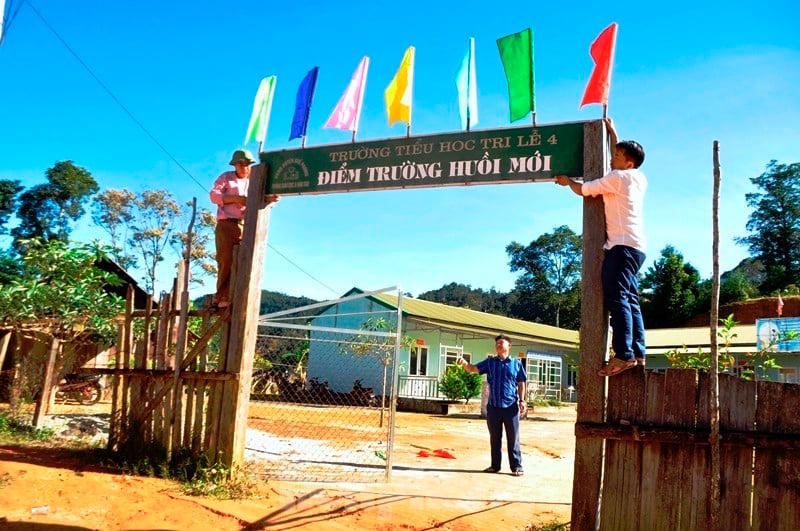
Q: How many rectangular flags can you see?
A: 7